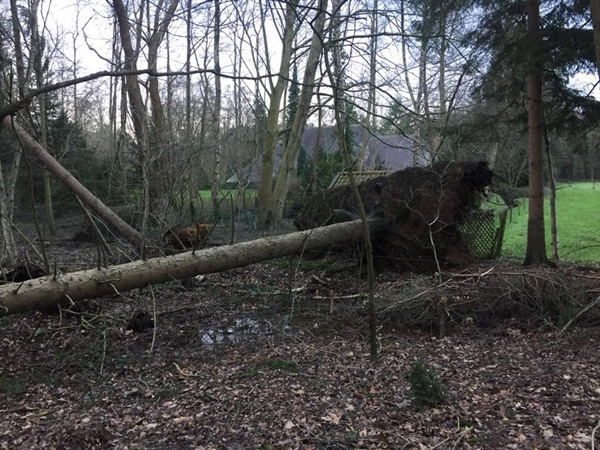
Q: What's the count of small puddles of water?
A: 1